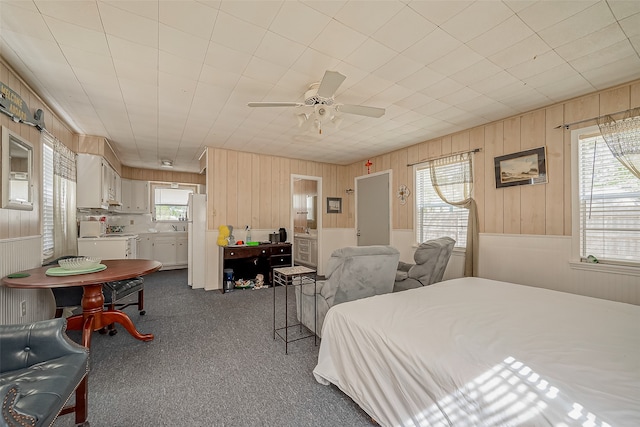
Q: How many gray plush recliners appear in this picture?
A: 2